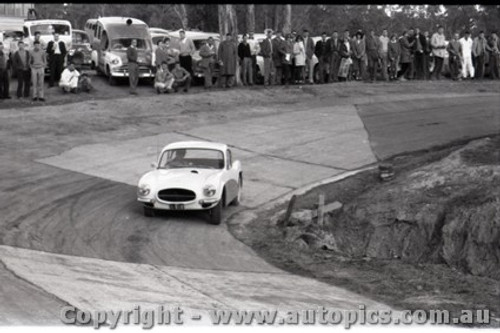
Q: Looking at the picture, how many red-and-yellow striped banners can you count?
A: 0